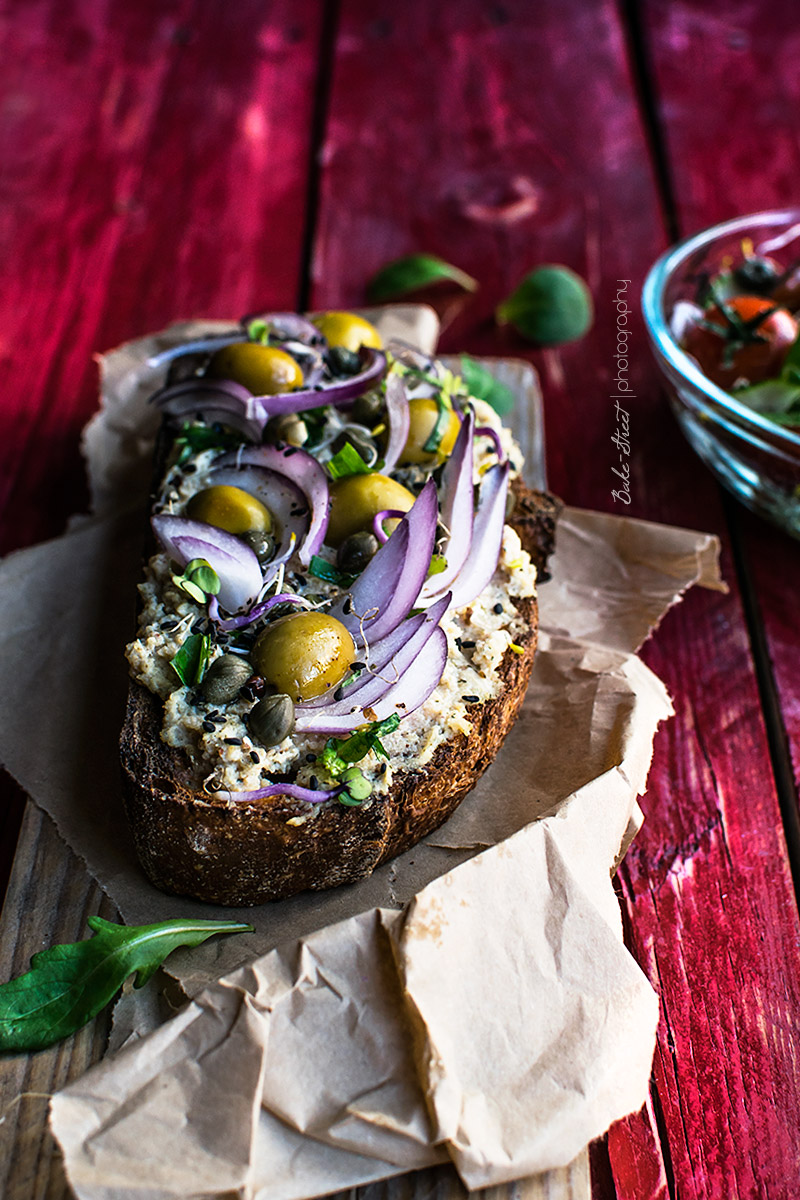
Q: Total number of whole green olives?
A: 6